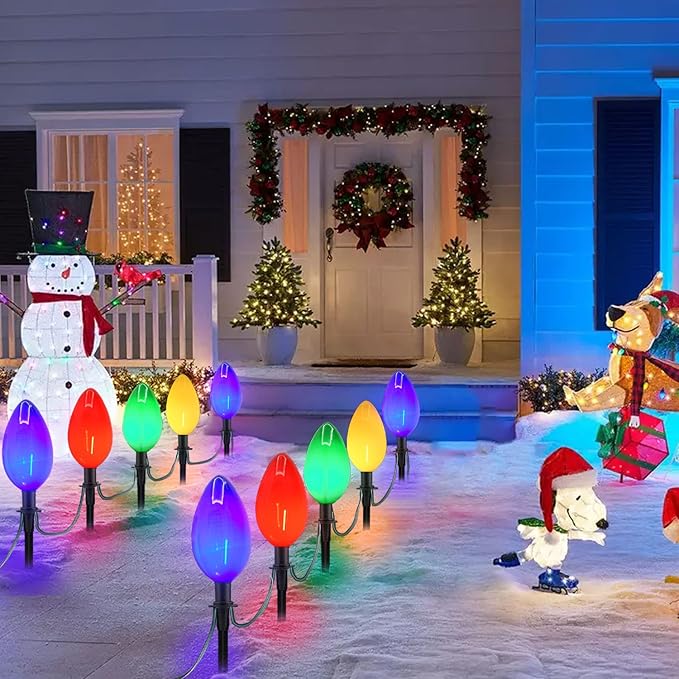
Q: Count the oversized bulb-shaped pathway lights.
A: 10